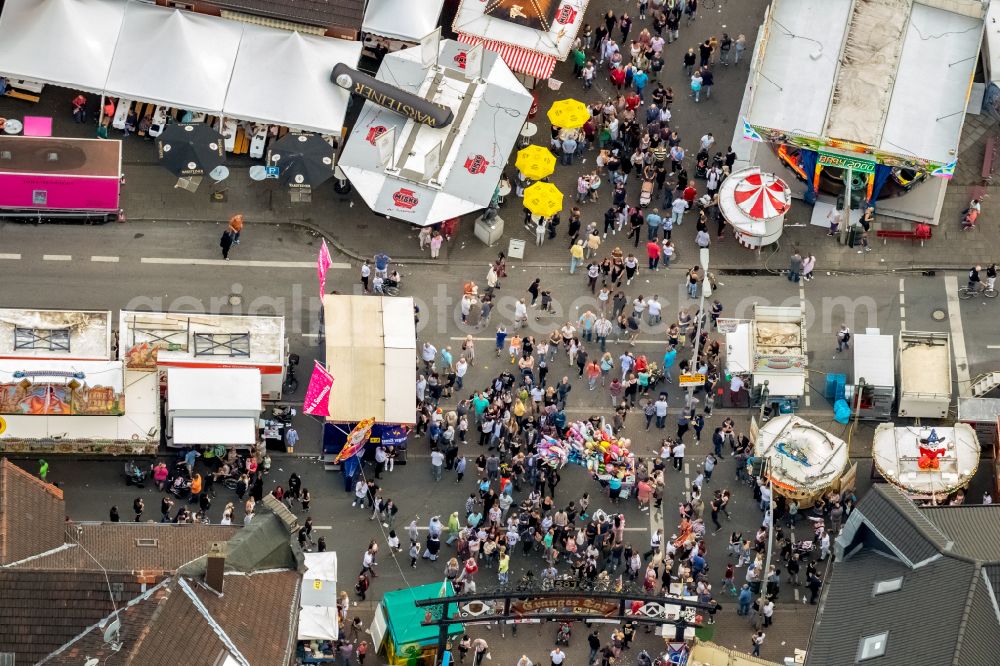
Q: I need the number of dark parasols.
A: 2